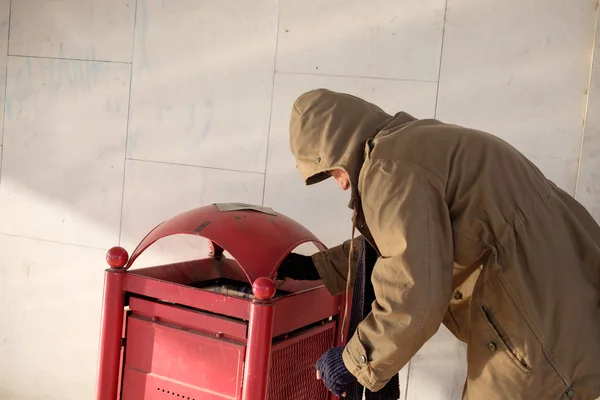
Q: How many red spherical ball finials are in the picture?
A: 2